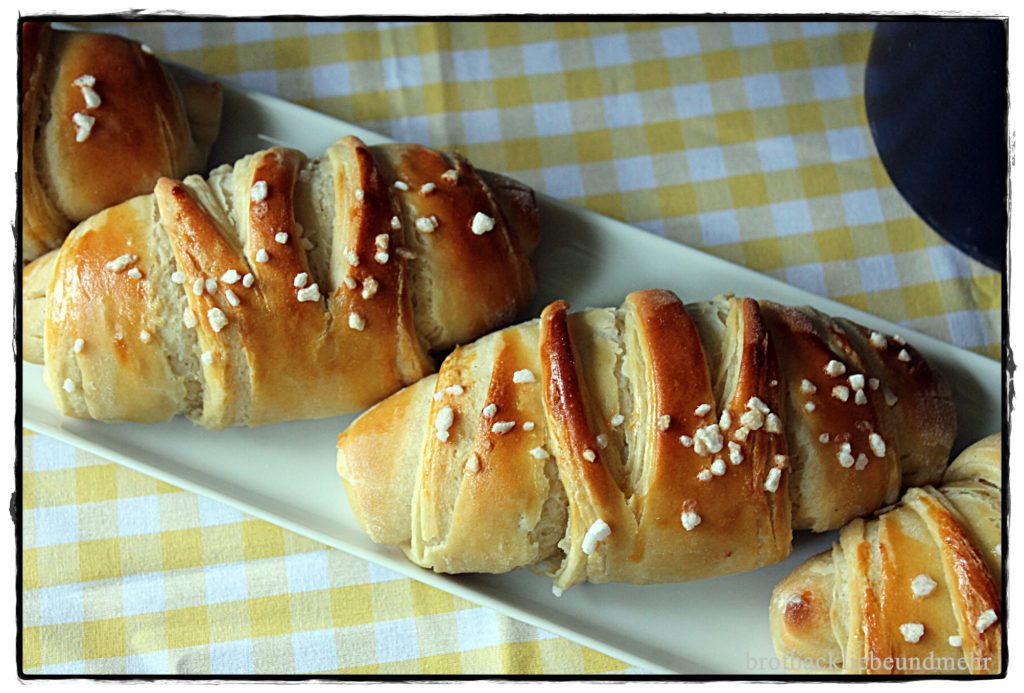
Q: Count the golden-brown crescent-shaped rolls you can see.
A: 4